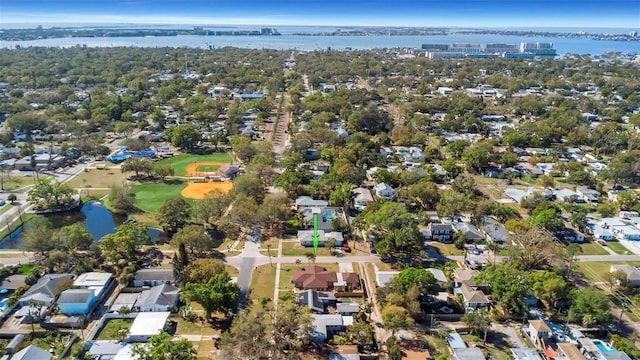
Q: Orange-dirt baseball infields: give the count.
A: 2